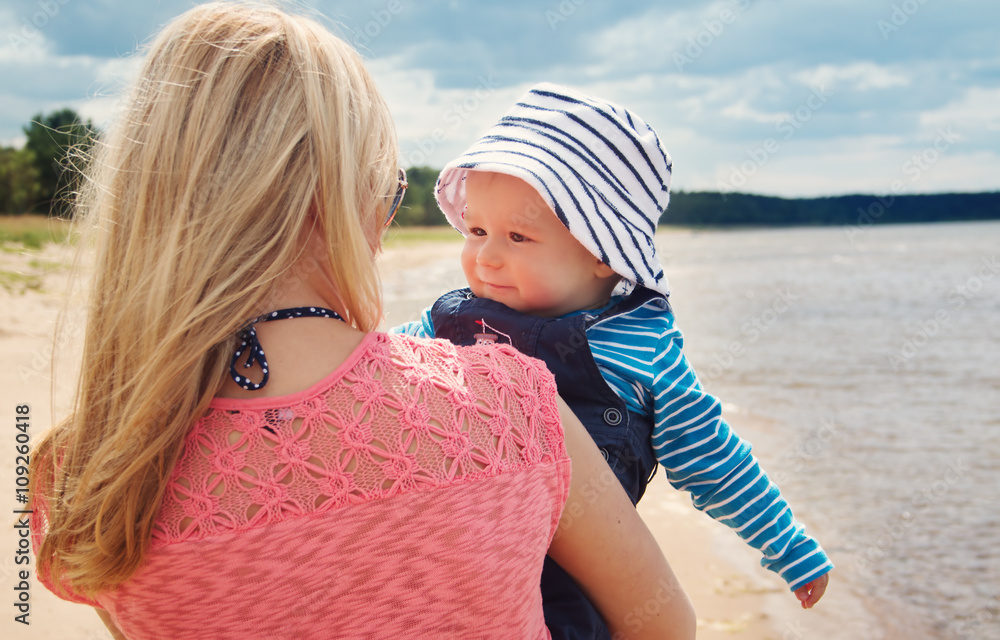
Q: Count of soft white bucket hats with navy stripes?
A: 1